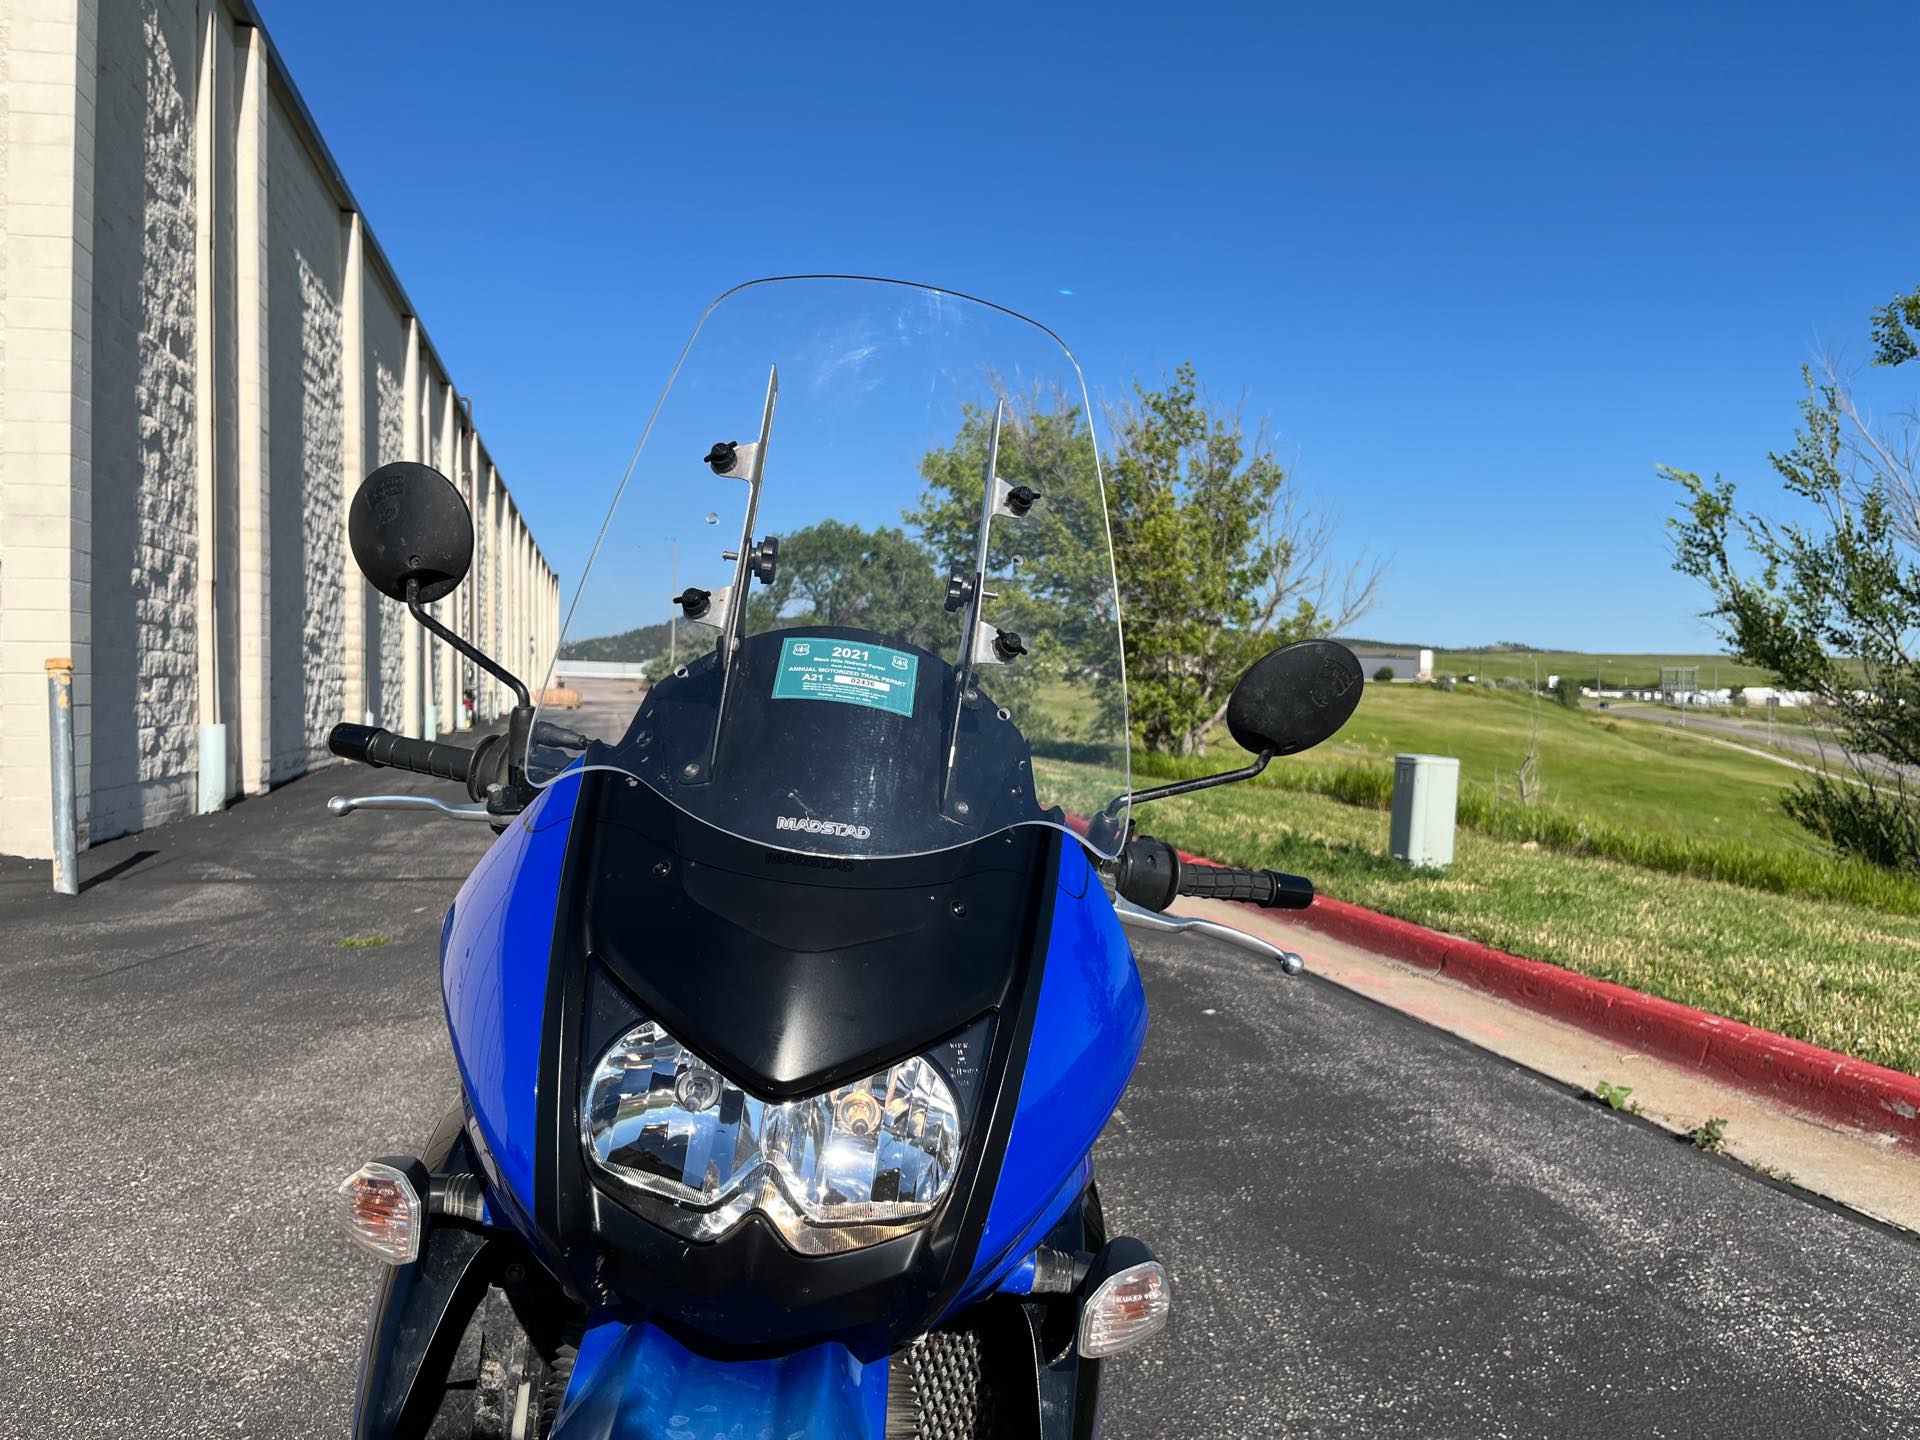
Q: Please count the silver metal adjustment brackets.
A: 2